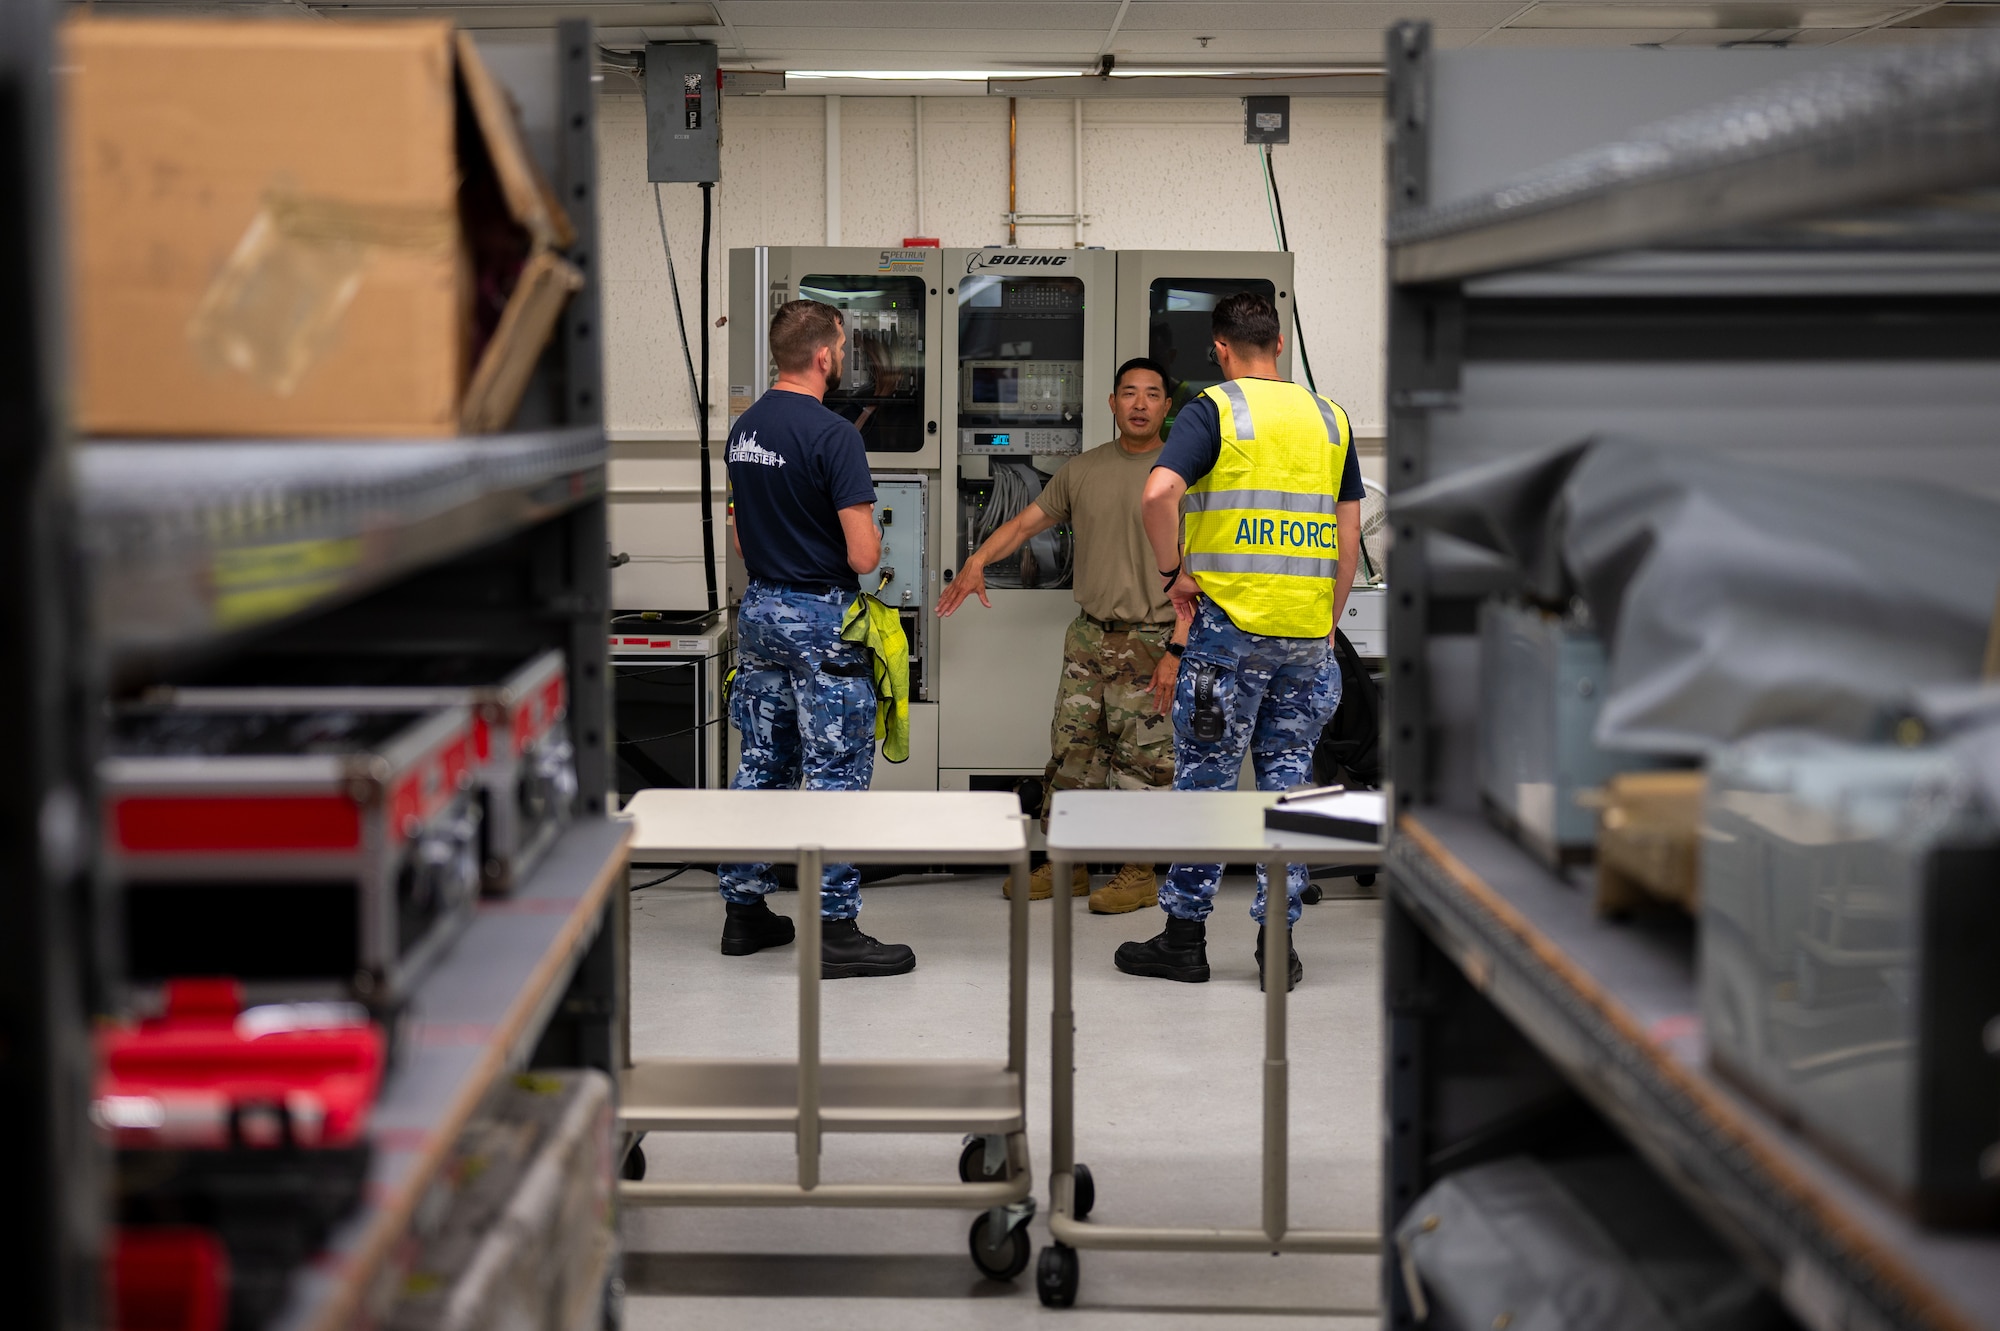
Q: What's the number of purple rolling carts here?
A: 0